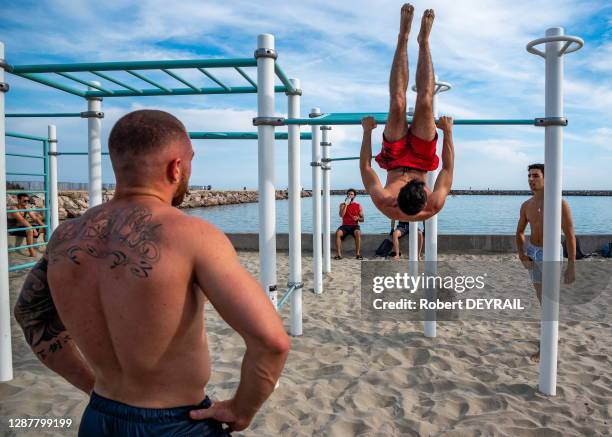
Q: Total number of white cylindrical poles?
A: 10